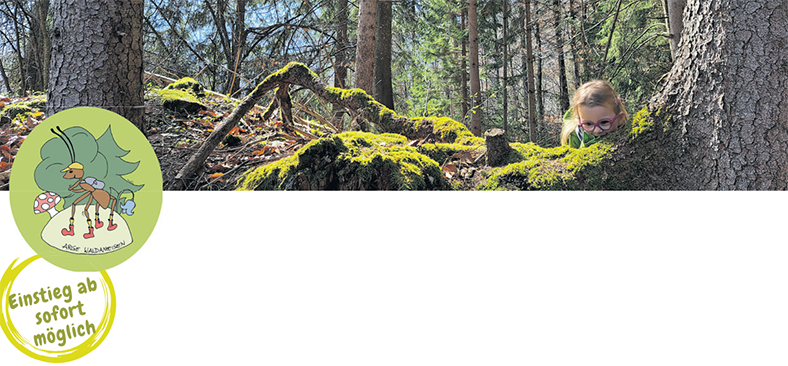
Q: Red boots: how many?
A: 4